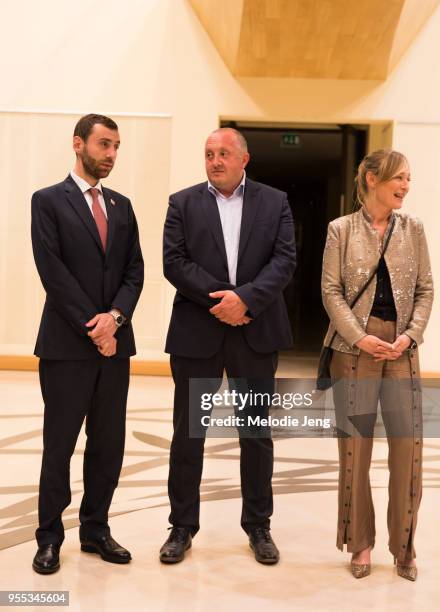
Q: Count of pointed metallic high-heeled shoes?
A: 2